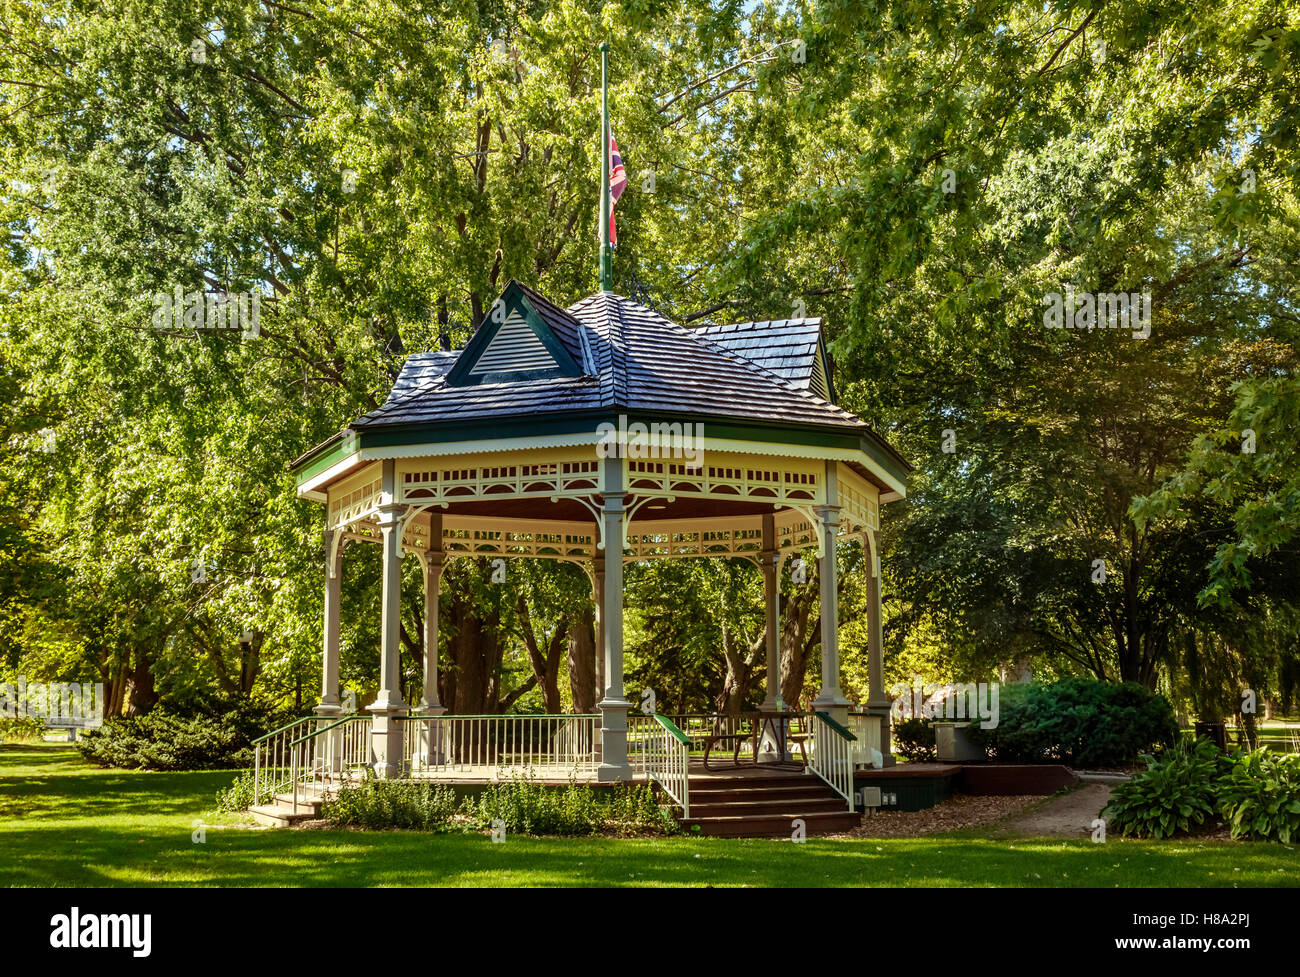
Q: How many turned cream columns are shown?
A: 8